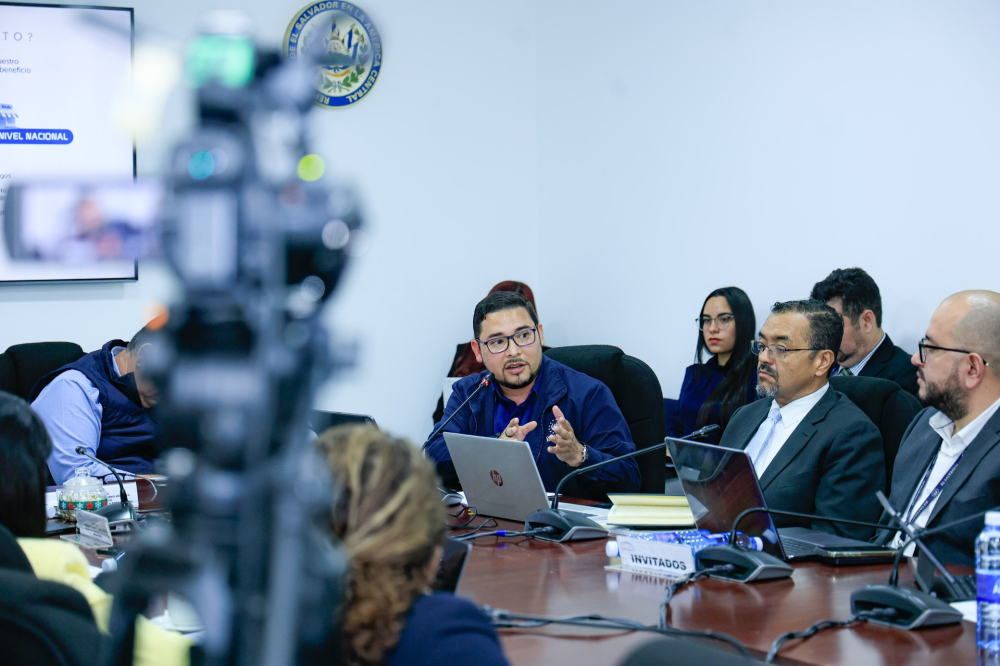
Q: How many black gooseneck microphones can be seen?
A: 5